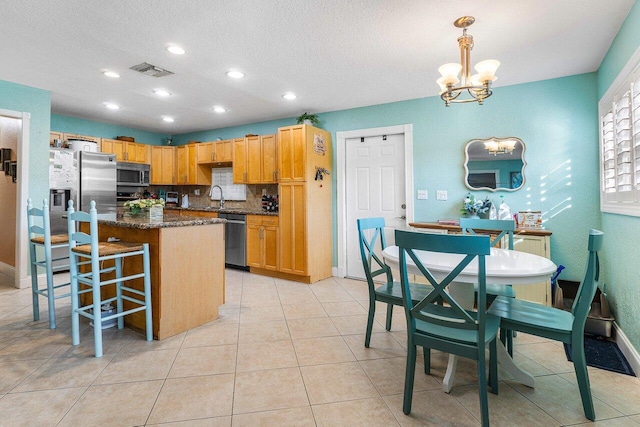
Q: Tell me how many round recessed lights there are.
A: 8